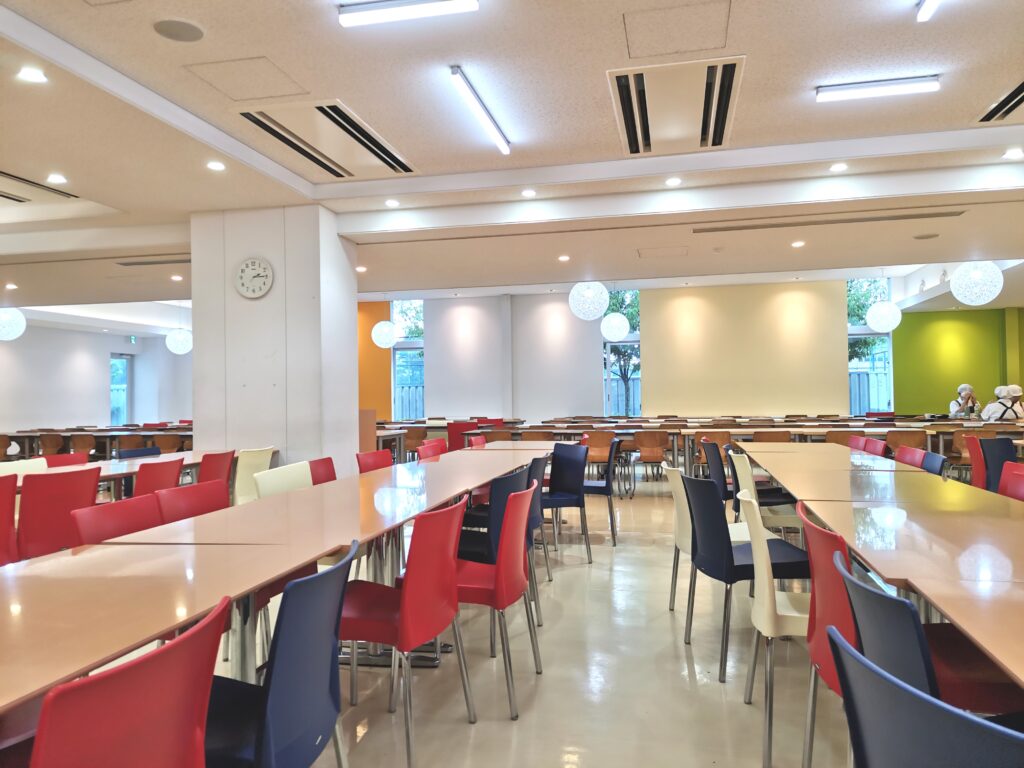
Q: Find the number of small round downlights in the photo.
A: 13